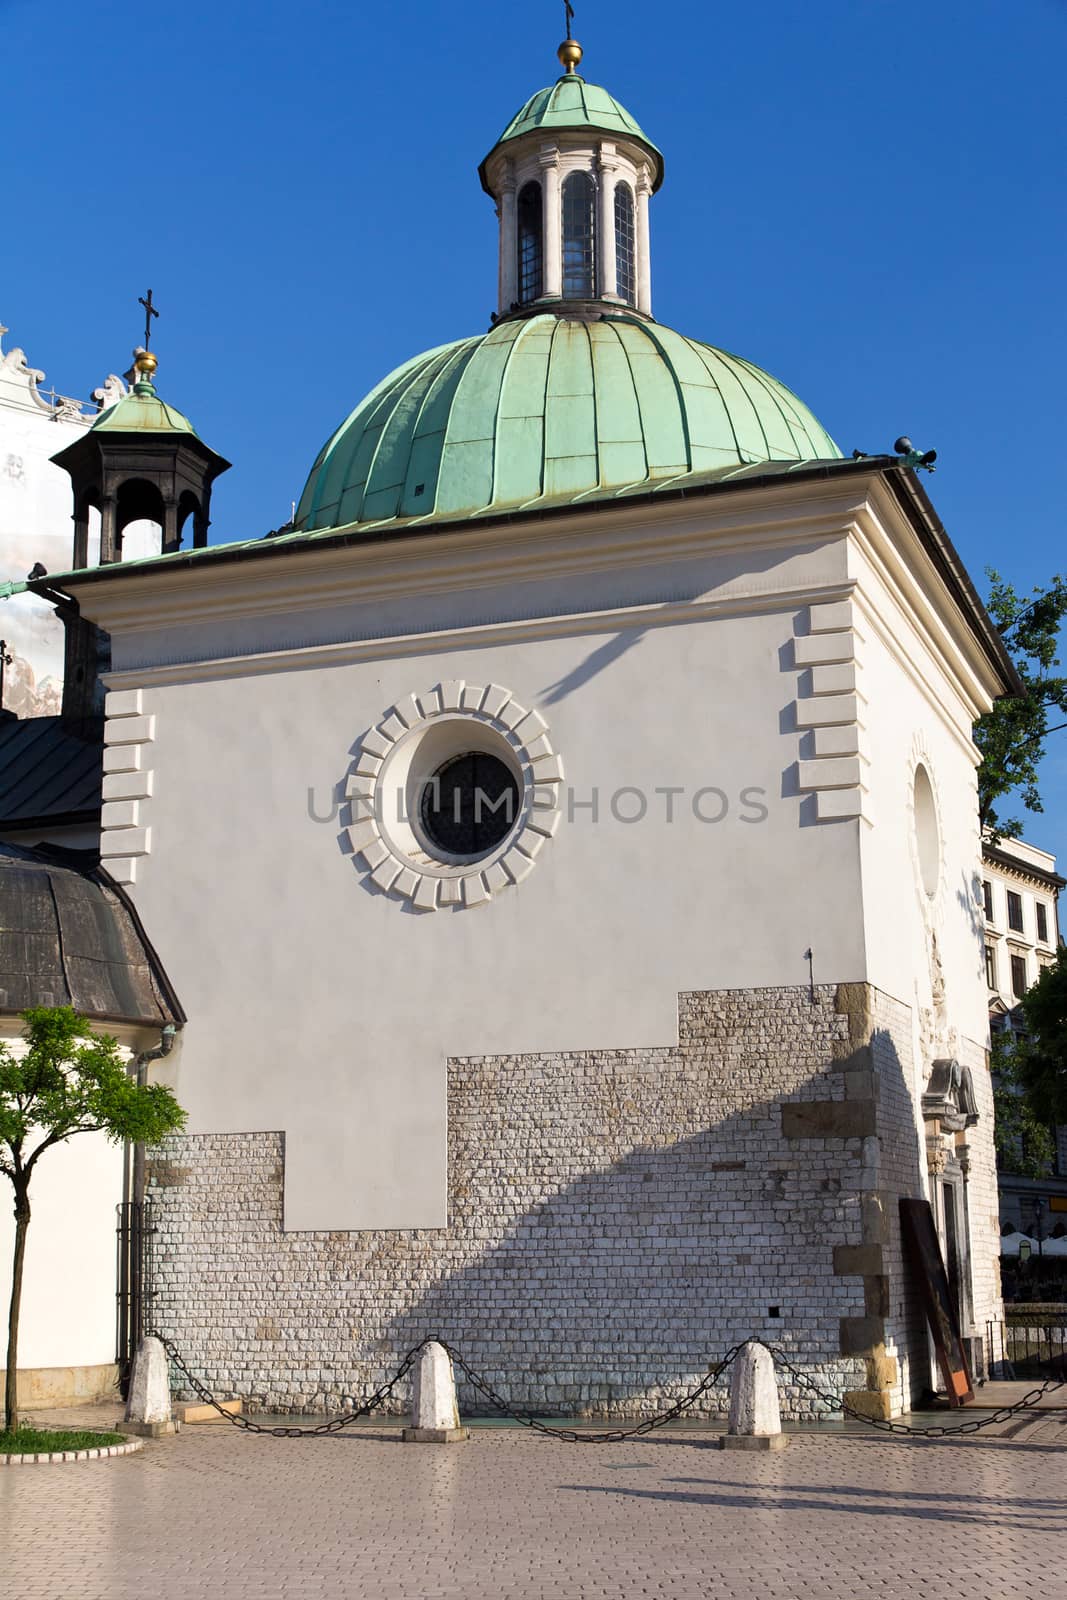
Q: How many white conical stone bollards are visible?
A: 3